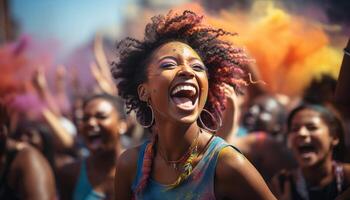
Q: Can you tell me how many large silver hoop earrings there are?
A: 2